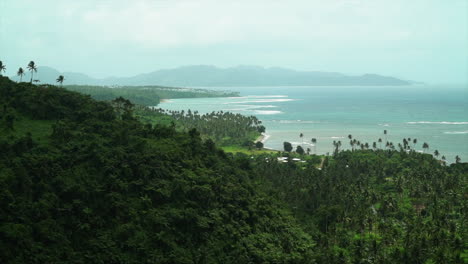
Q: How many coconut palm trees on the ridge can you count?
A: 4